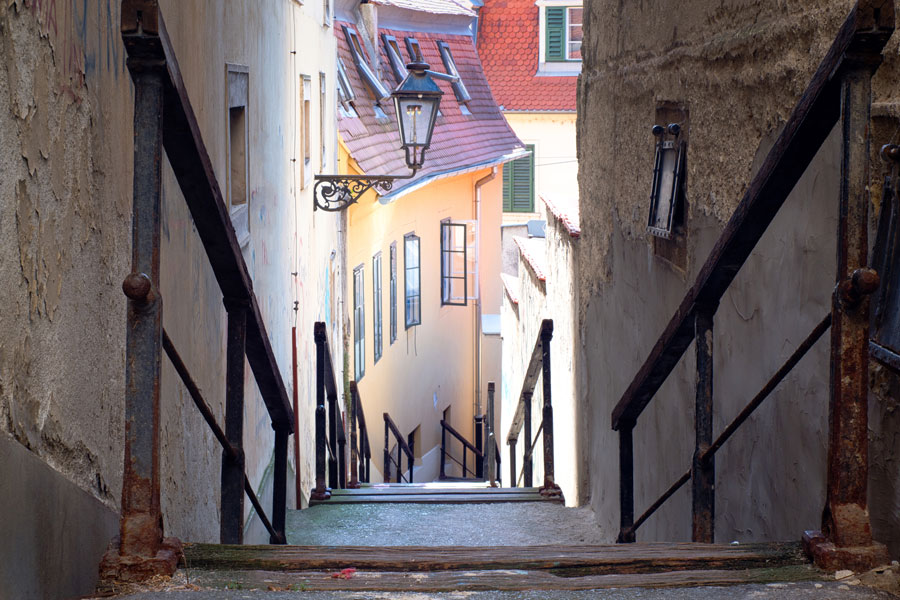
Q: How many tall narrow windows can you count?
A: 5